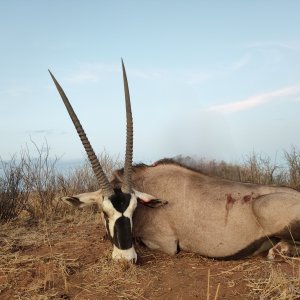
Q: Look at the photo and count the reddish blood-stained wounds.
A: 2